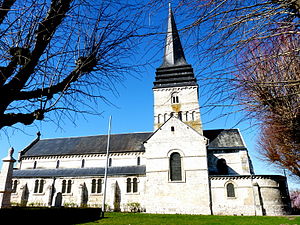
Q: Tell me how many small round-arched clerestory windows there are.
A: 5